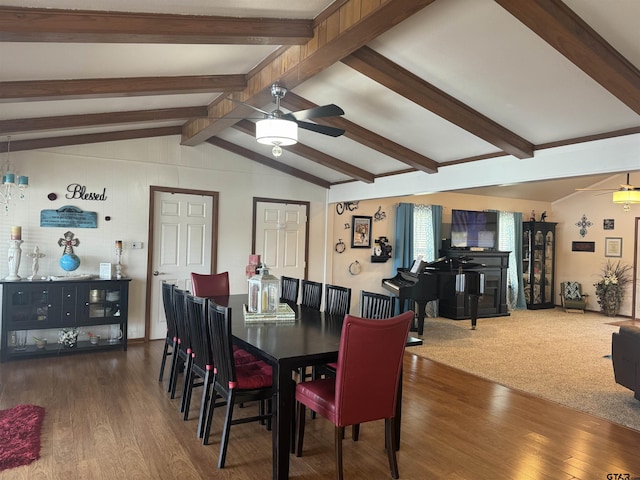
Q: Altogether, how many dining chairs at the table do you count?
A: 10